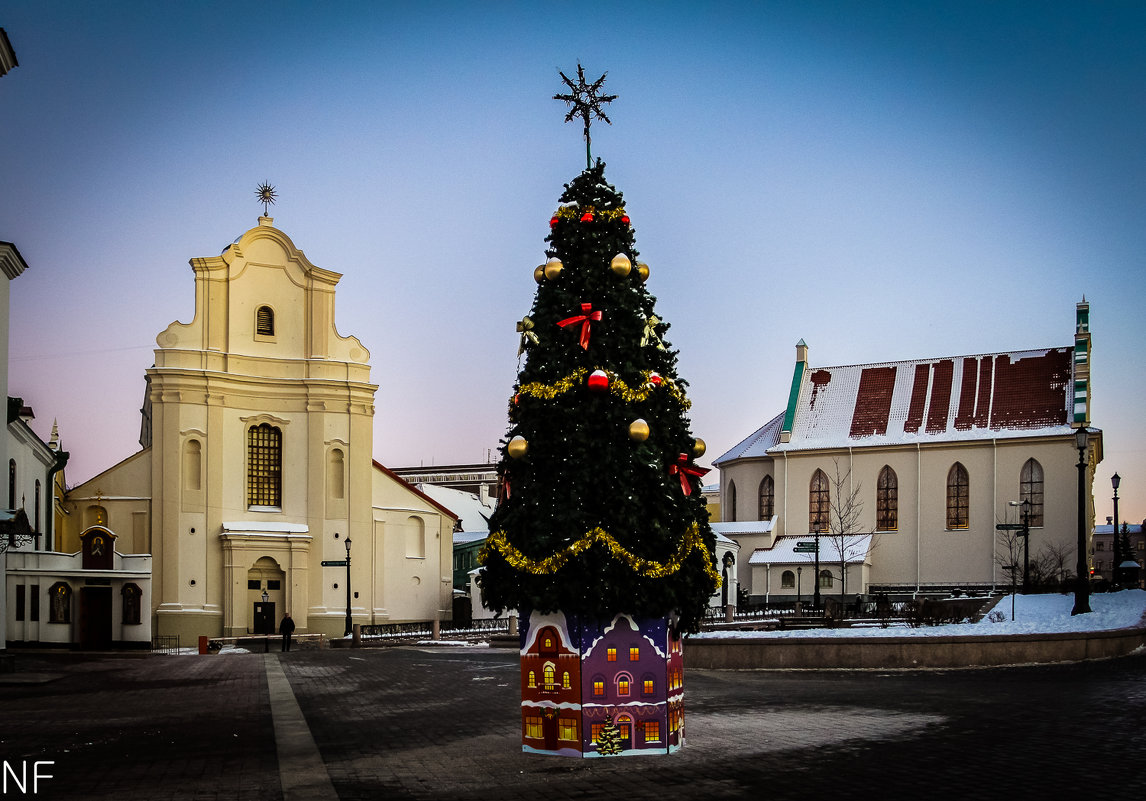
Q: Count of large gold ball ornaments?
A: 7